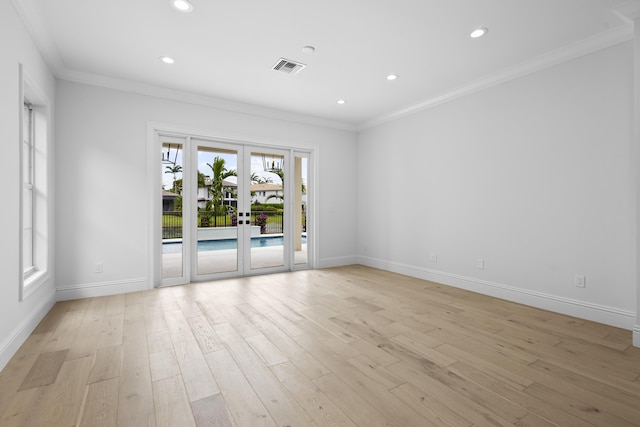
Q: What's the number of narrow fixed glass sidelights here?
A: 2